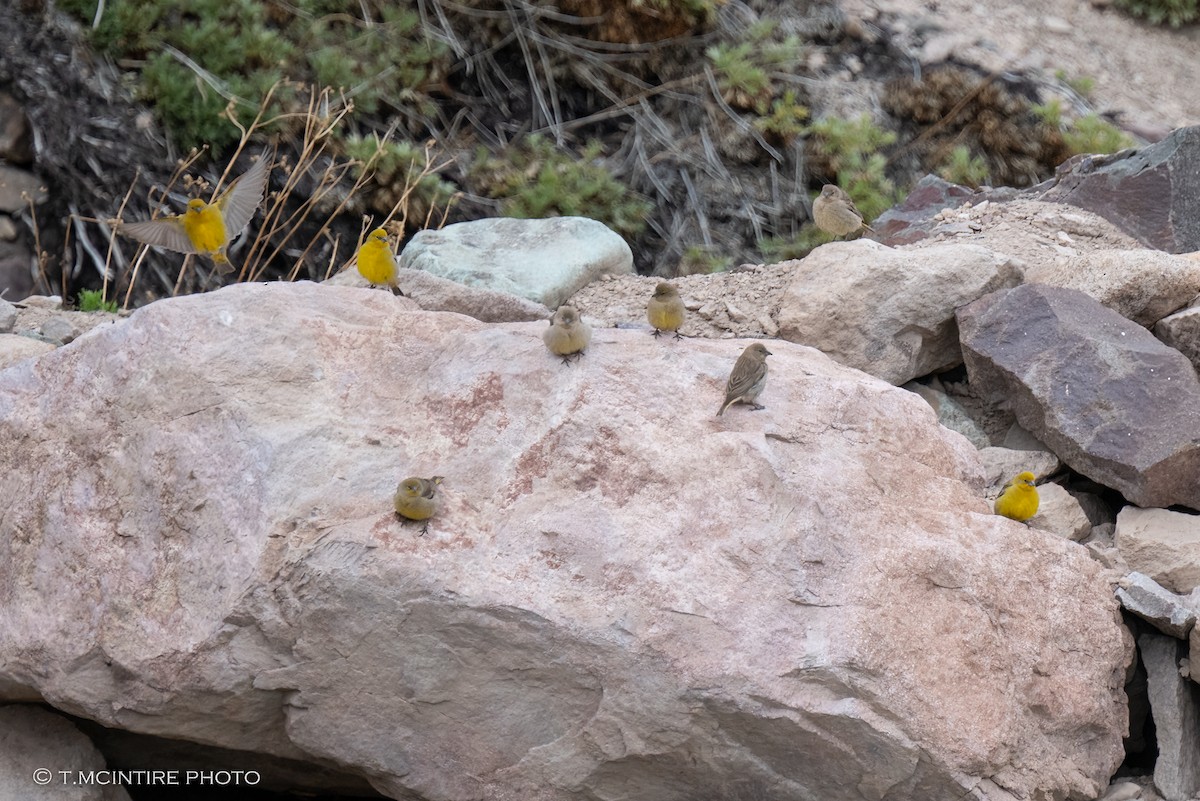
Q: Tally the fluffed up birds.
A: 6